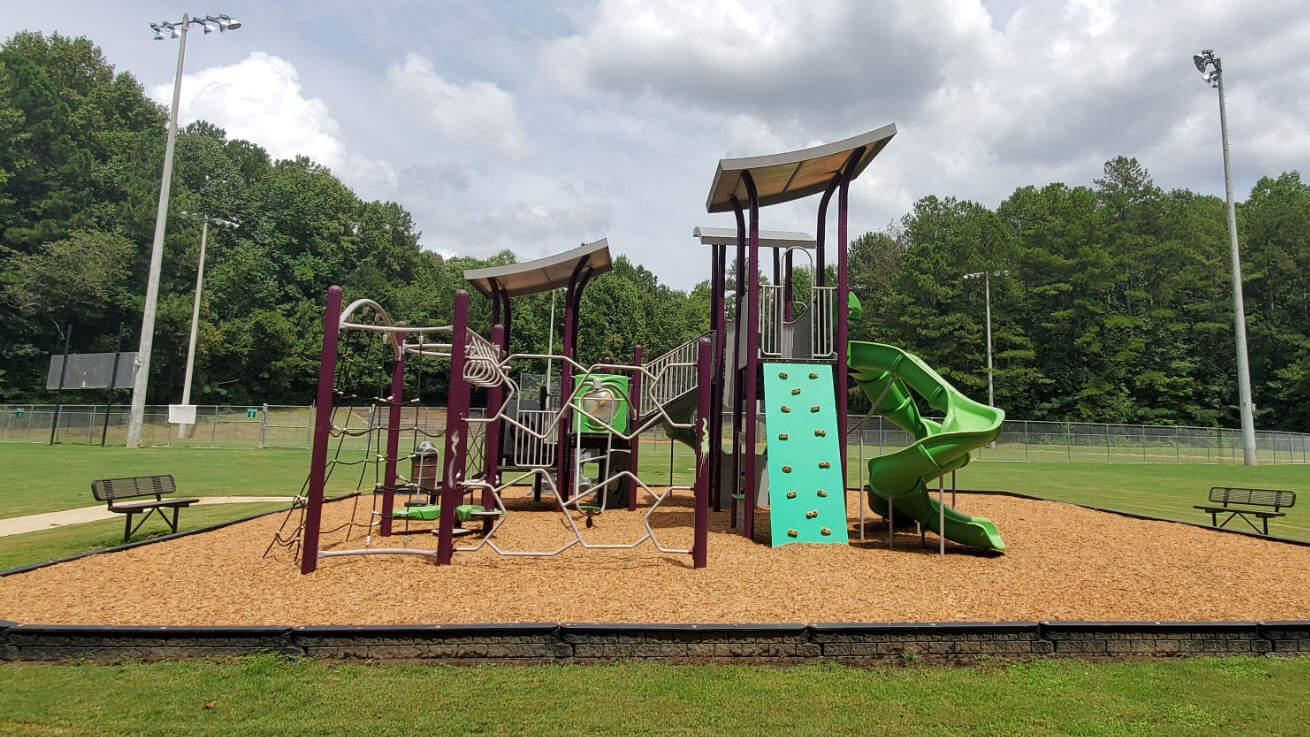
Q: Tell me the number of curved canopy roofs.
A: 3